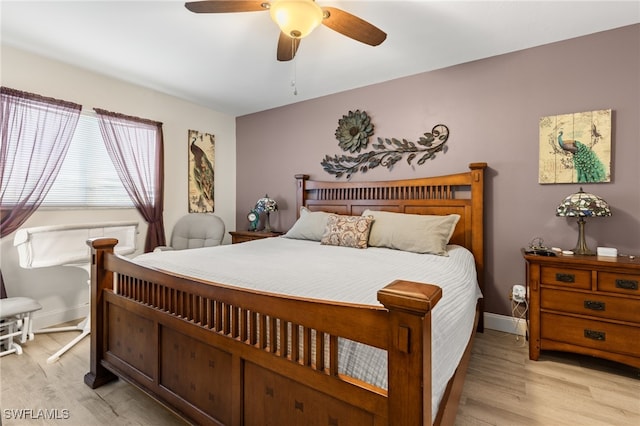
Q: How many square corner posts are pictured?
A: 4